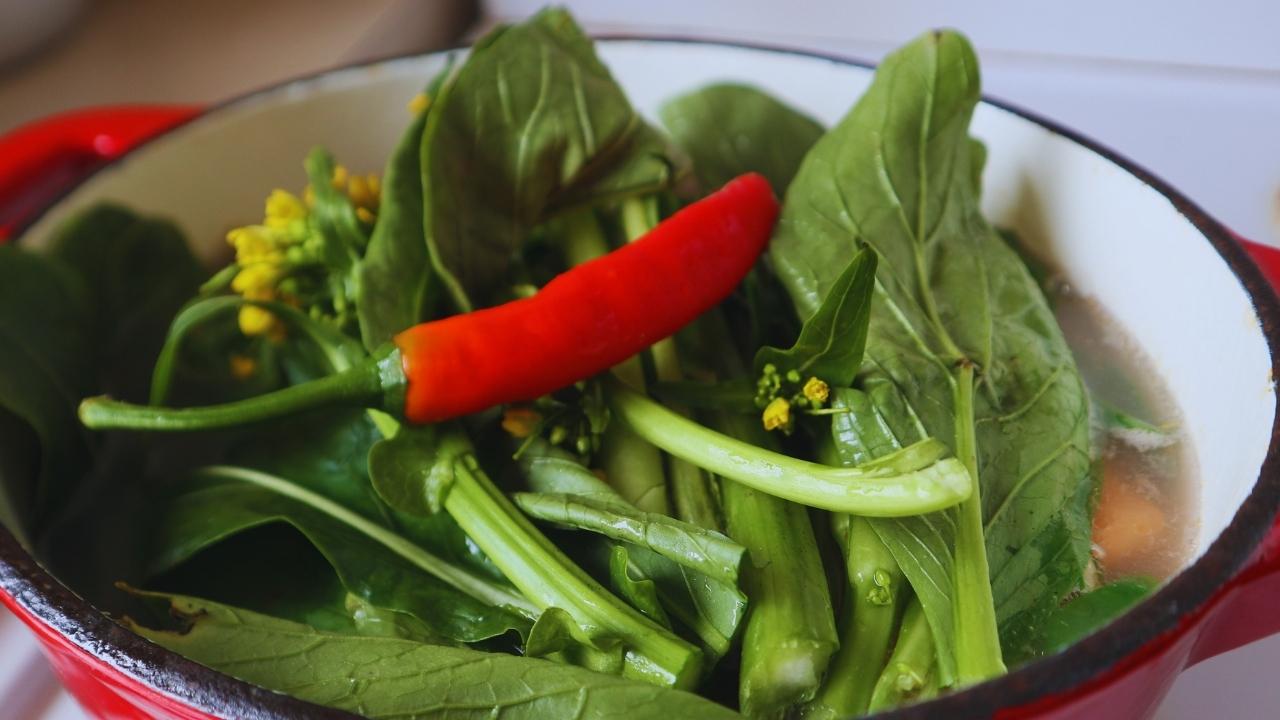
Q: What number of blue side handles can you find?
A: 0